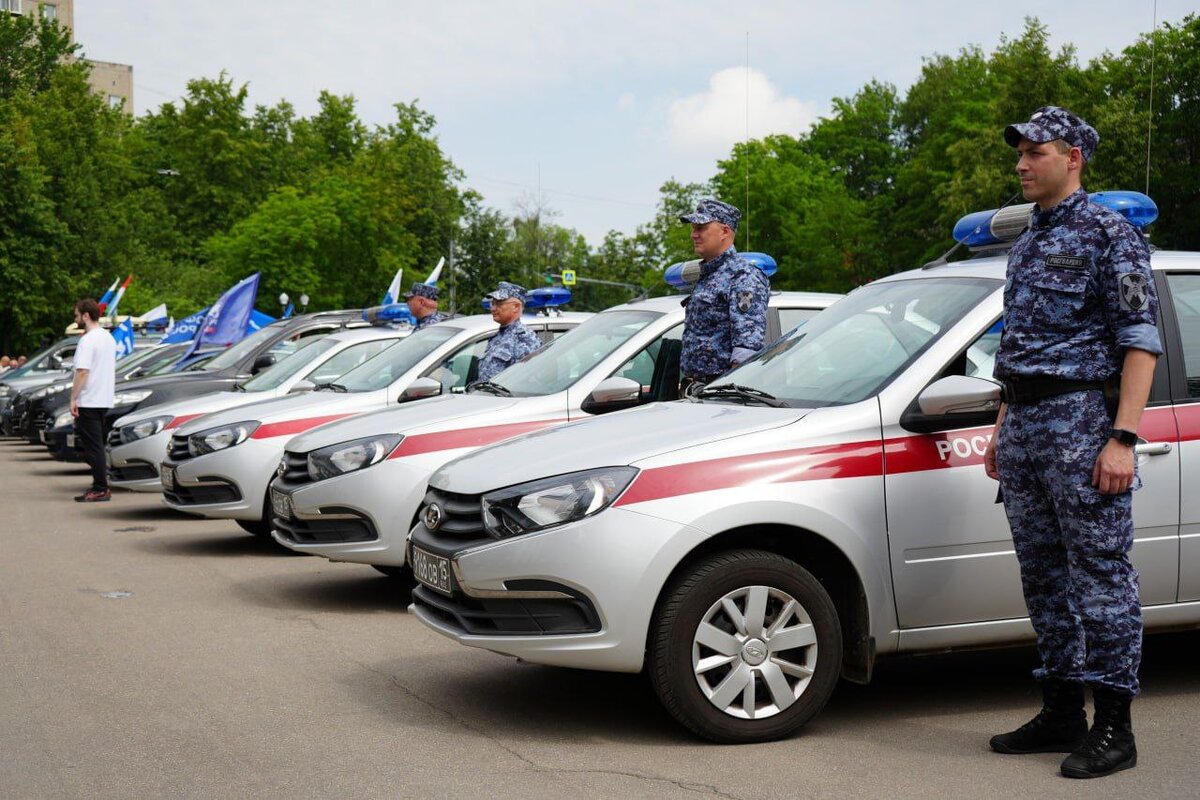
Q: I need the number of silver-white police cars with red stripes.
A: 4